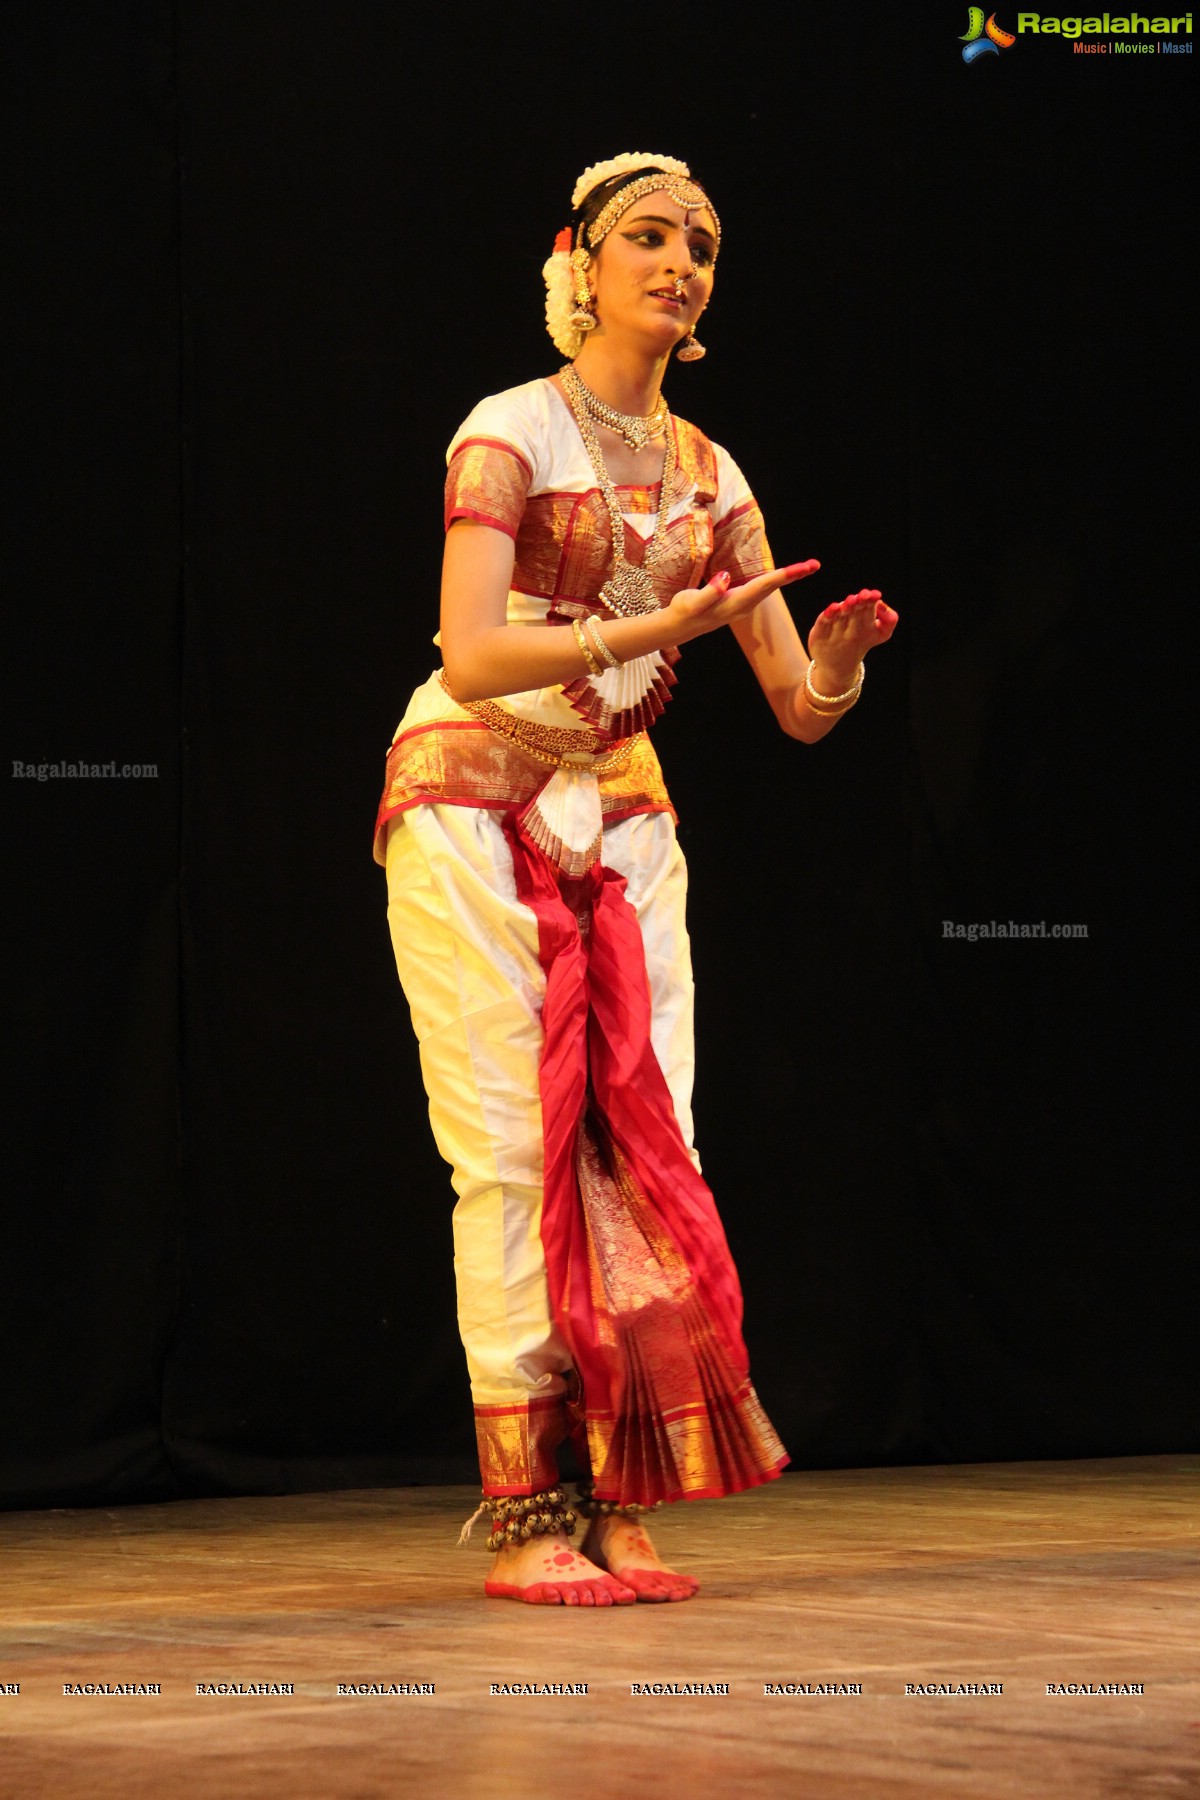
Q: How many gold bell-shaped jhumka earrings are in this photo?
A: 2